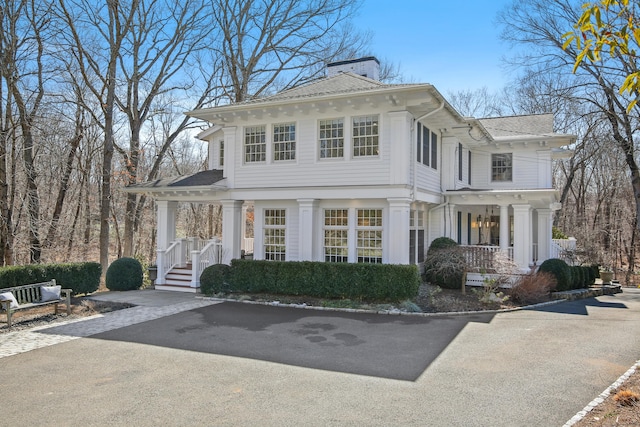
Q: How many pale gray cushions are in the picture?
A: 2